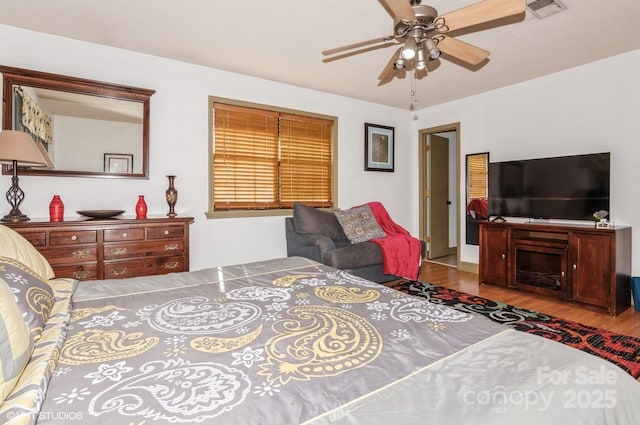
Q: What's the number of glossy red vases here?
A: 2